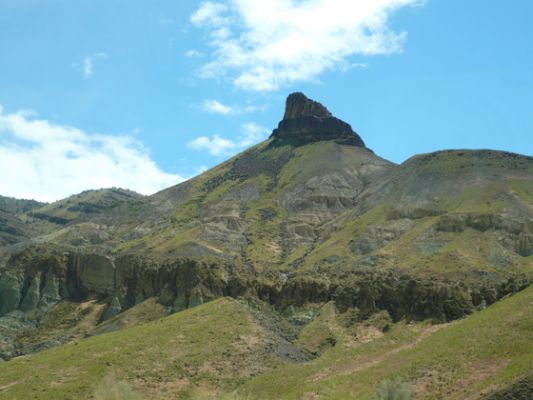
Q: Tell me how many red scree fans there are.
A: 0